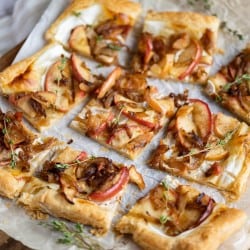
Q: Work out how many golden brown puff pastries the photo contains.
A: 9